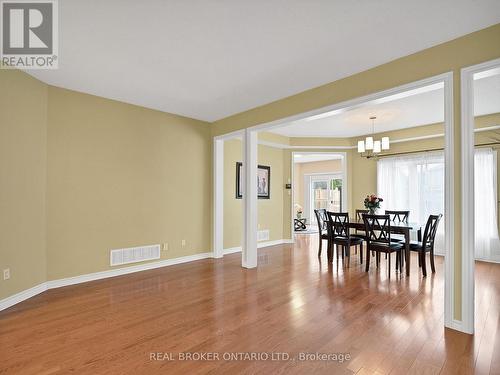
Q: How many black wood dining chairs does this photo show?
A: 6